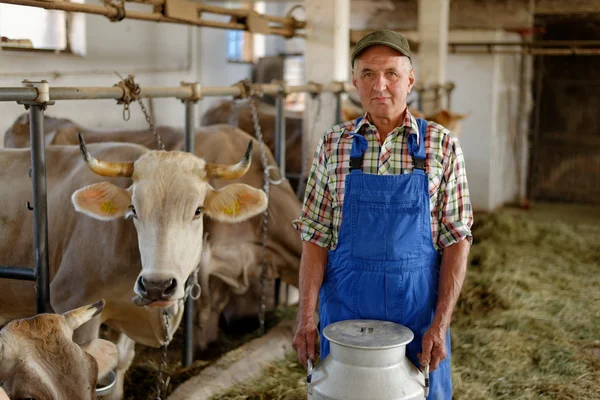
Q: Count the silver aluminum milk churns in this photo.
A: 1